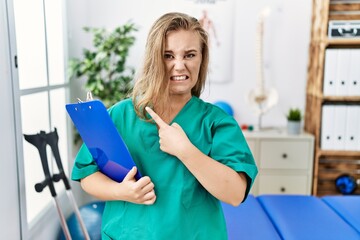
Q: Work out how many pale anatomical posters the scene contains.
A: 1